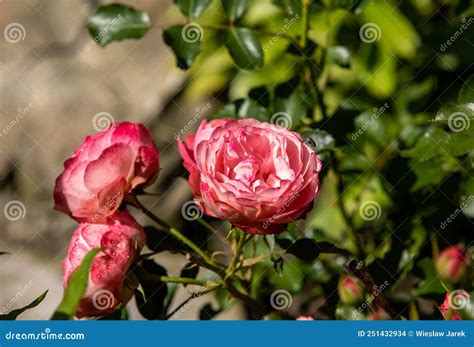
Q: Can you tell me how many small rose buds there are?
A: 3